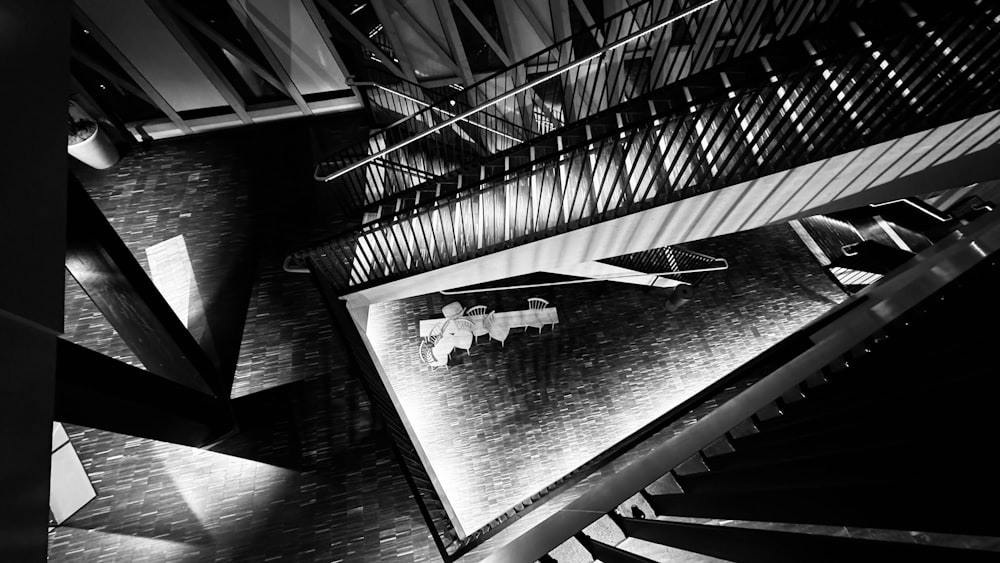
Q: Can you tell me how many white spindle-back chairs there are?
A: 7